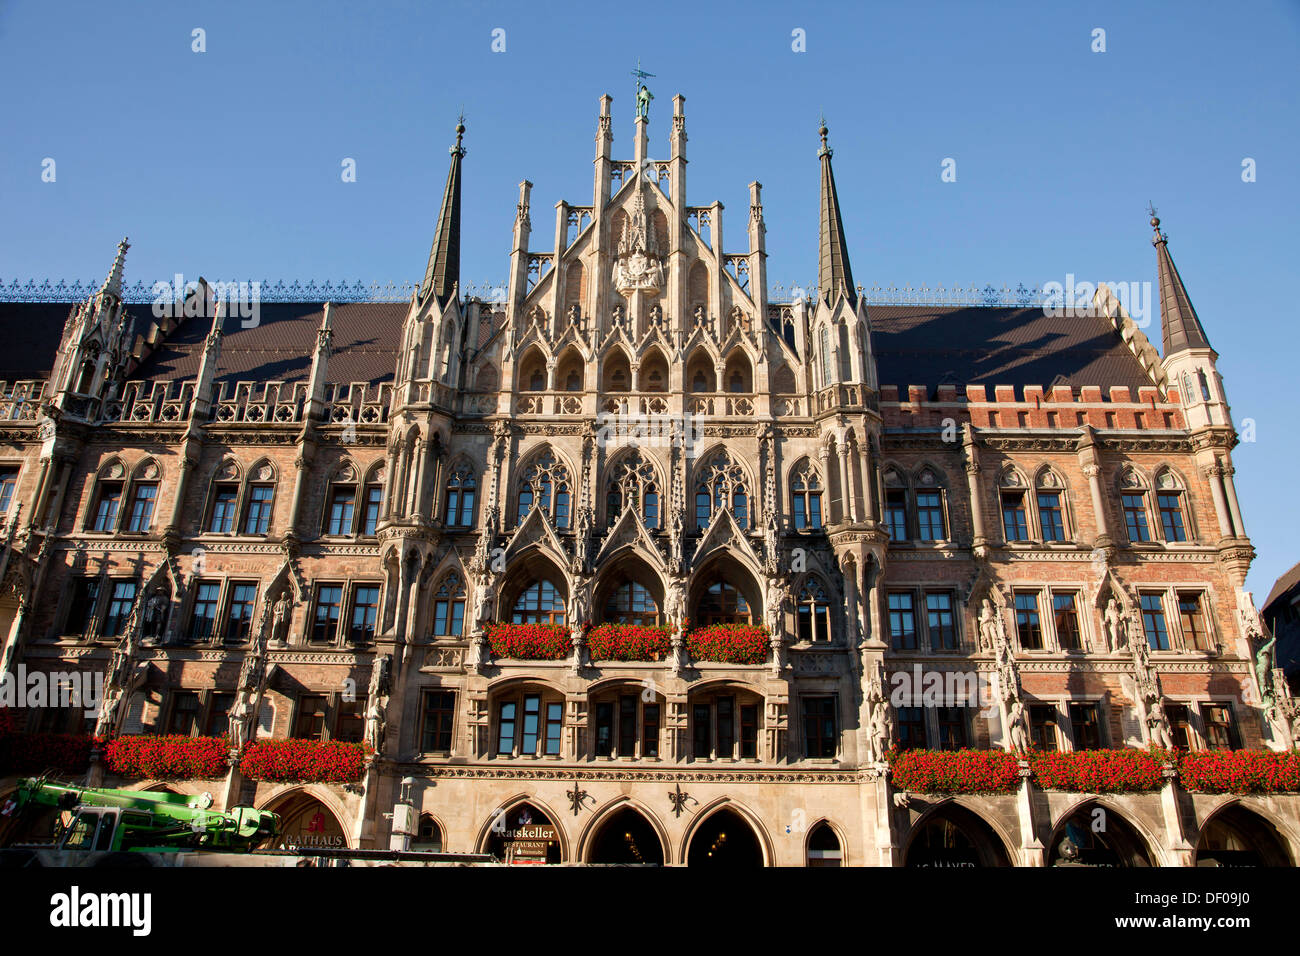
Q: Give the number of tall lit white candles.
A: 0